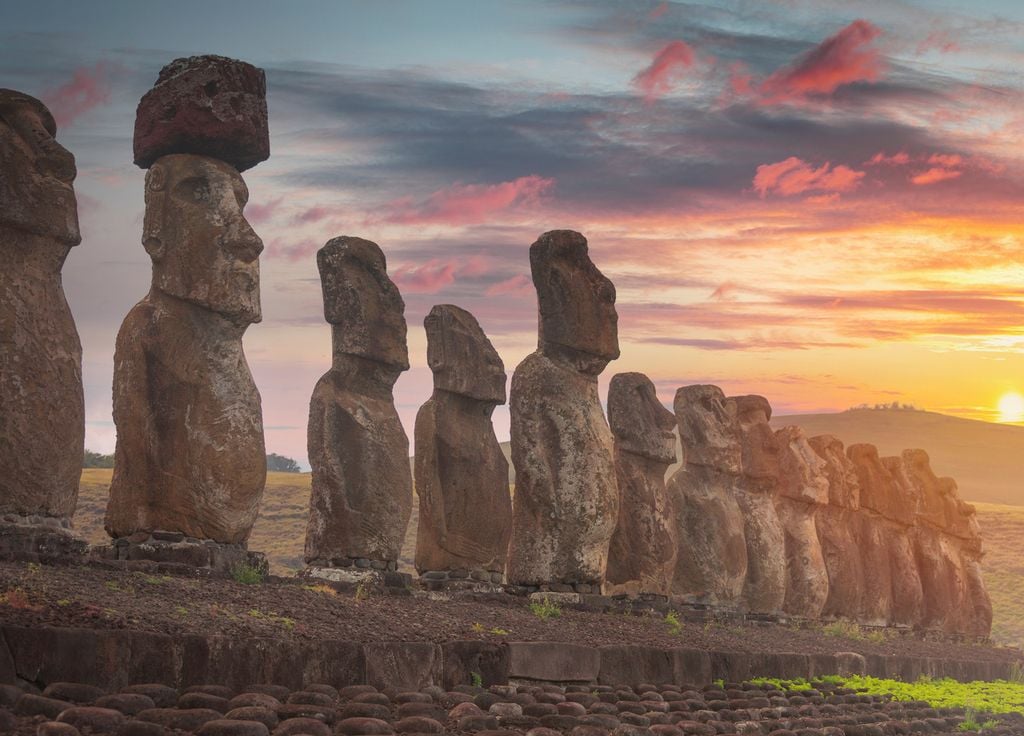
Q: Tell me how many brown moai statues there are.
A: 15